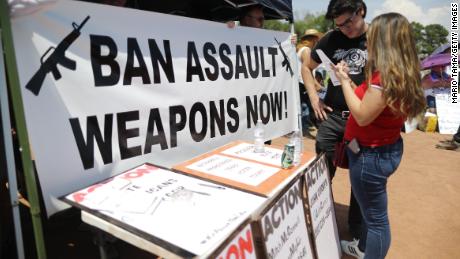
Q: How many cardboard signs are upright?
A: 3